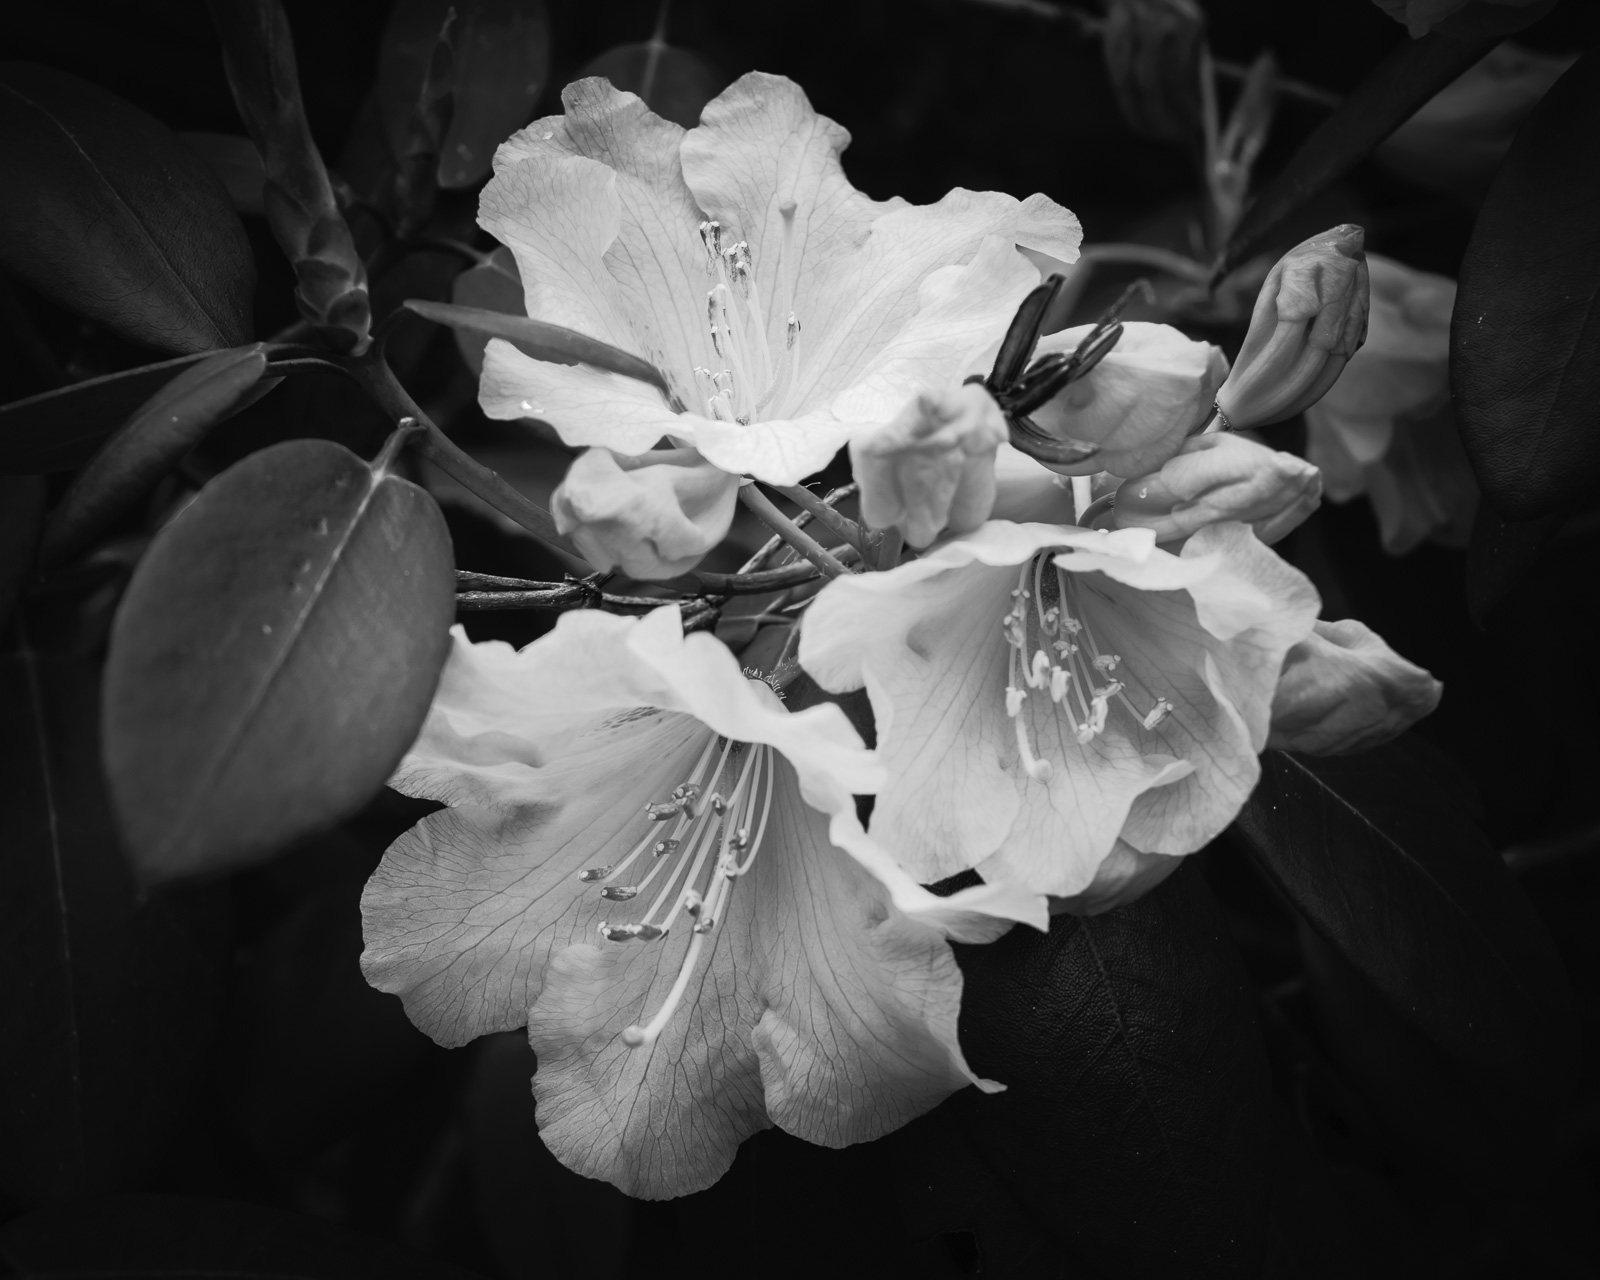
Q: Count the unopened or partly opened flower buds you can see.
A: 6